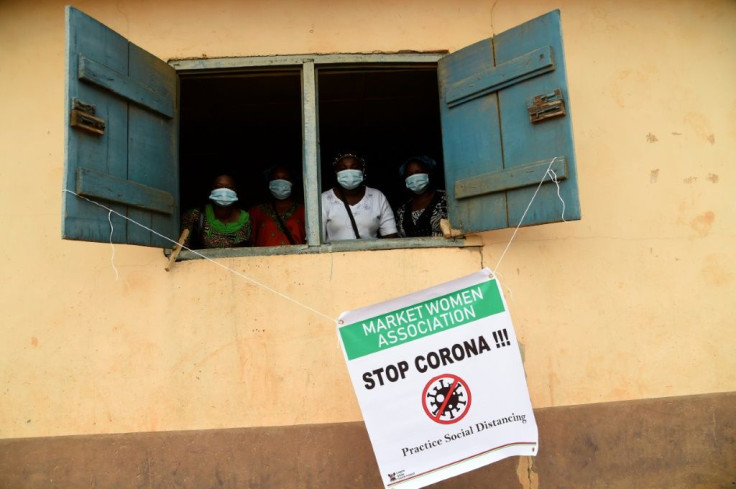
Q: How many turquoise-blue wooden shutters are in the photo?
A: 2